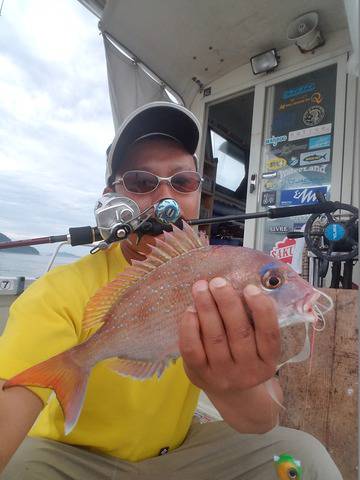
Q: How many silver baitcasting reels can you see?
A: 1